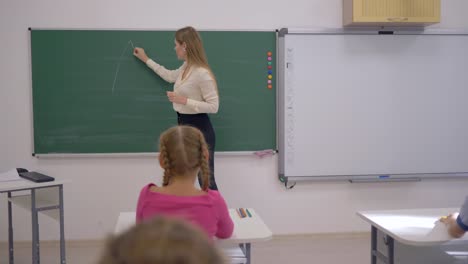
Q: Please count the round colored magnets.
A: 8